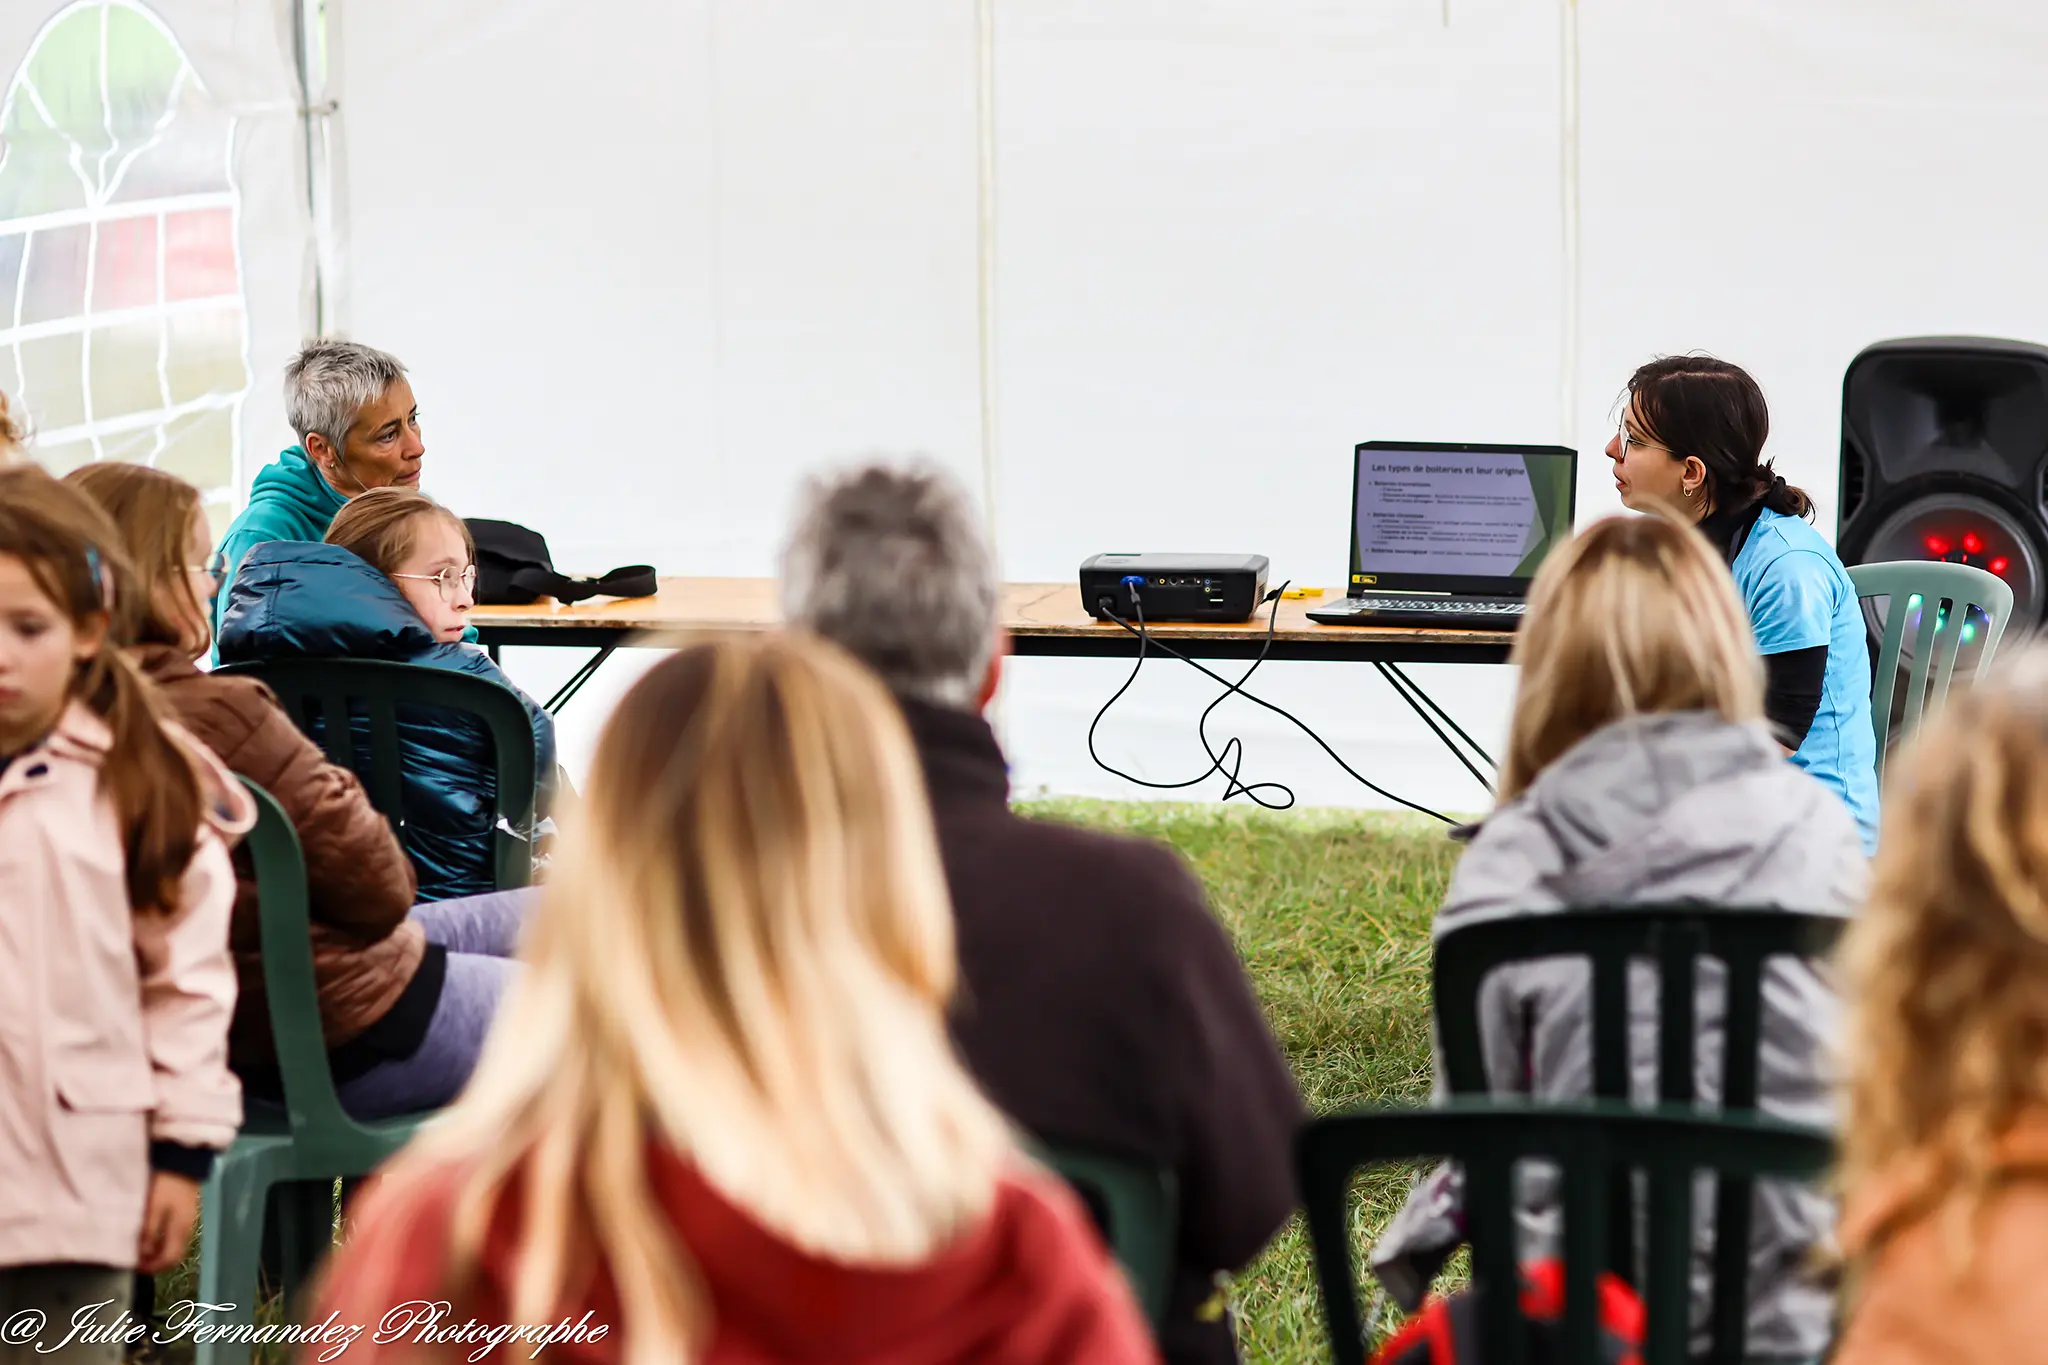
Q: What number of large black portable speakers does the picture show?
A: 1